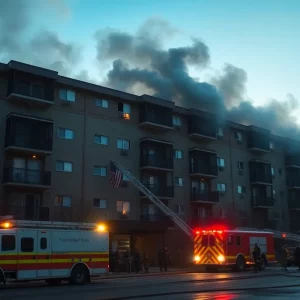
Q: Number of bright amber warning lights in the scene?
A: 2